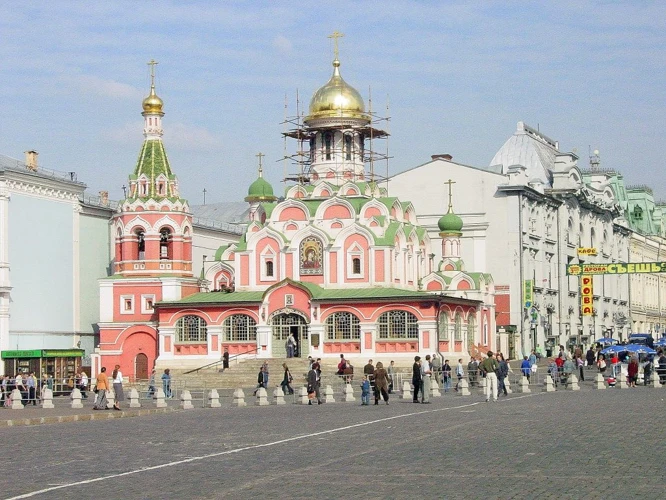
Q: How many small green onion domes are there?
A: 2